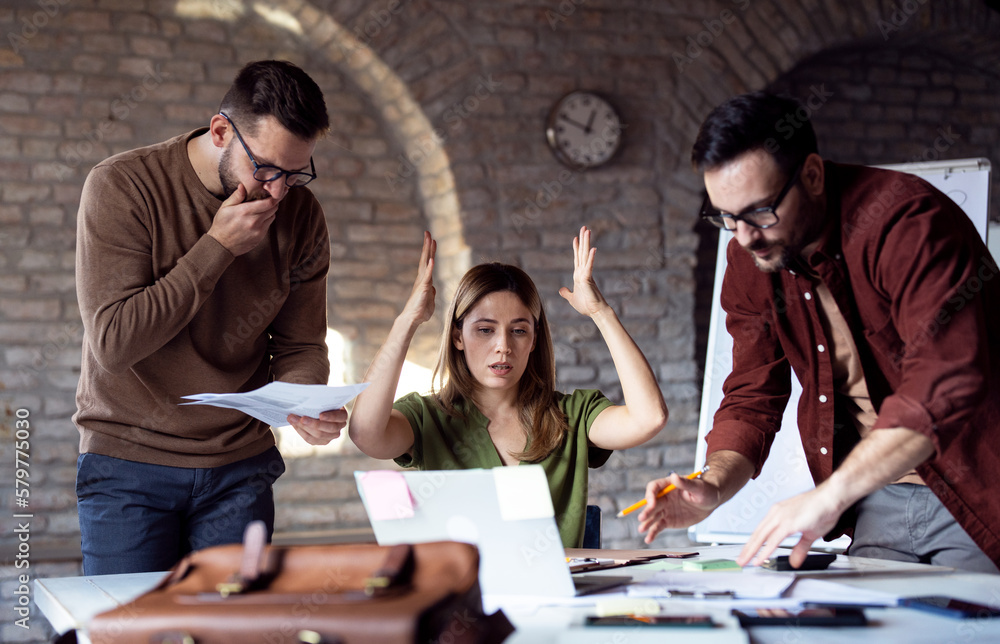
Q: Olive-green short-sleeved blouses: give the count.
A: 1